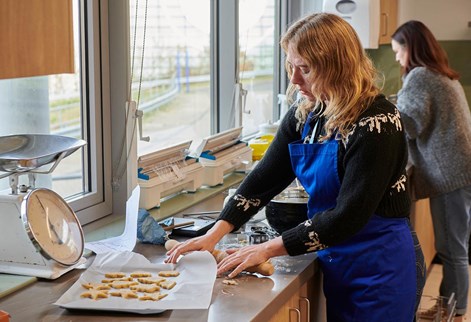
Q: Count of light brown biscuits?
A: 12